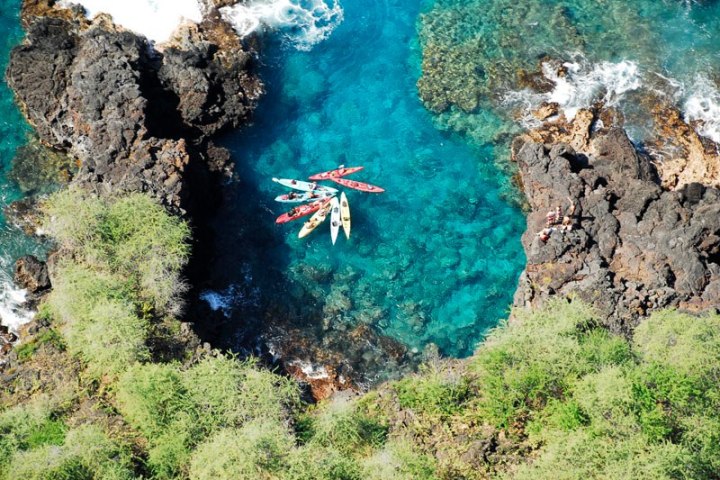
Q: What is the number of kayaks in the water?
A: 8